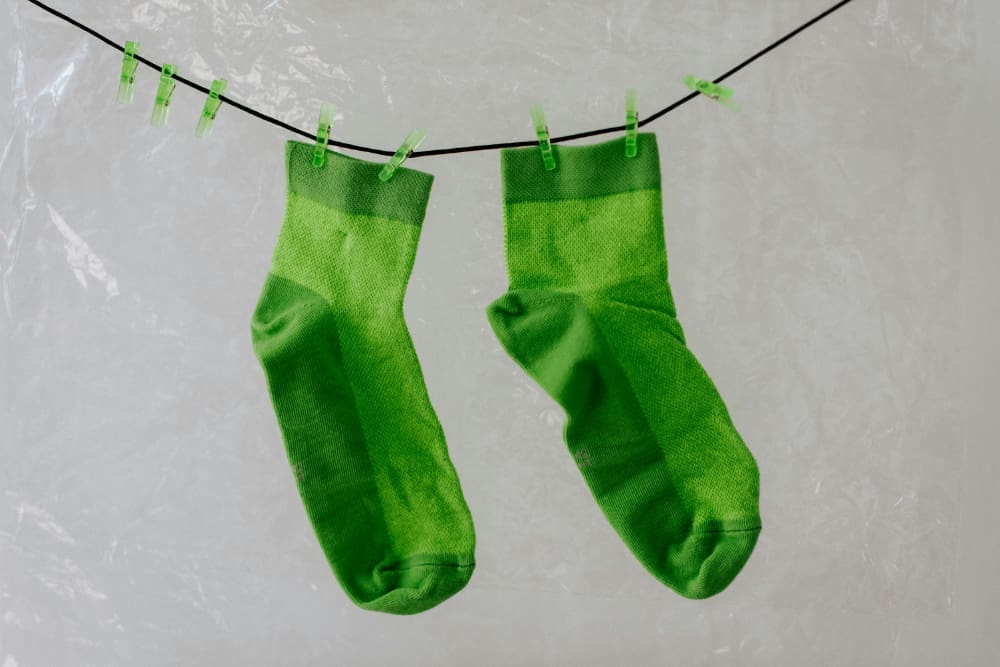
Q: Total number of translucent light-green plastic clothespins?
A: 8